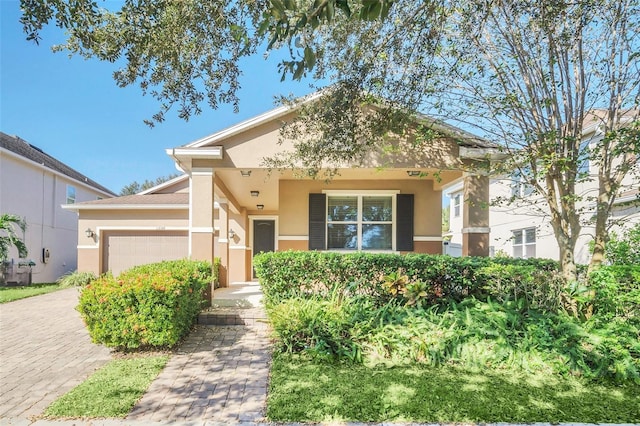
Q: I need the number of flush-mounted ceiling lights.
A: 4